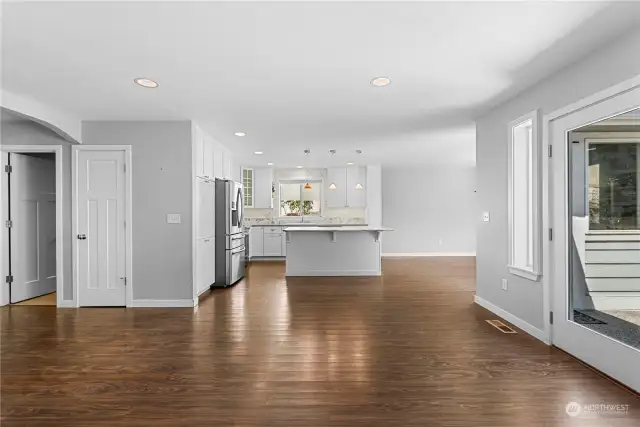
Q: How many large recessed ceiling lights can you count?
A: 2